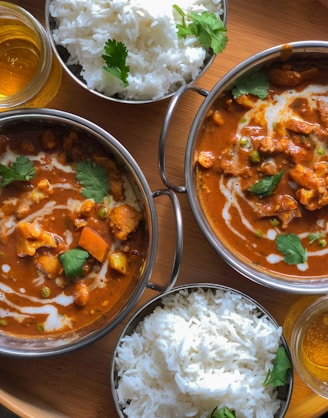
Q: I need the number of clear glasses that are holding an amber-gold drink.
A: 2